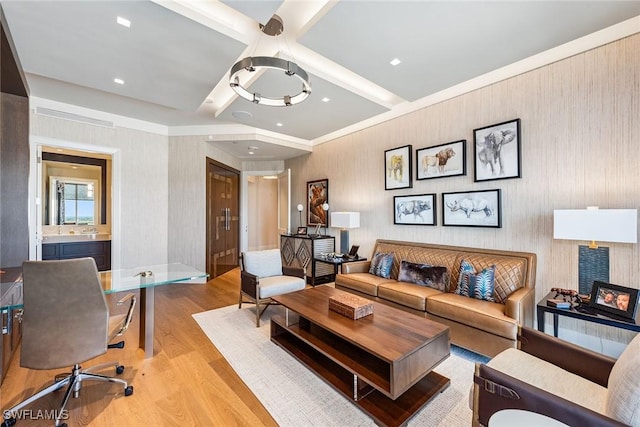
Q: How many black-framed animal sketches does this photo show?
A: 5